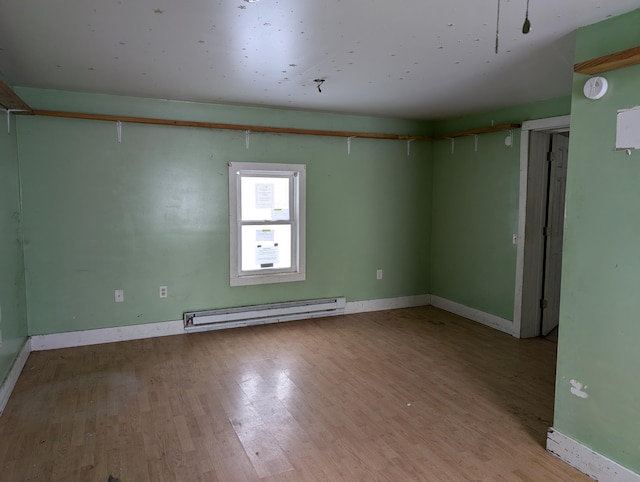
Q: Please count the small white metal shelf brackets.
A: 8